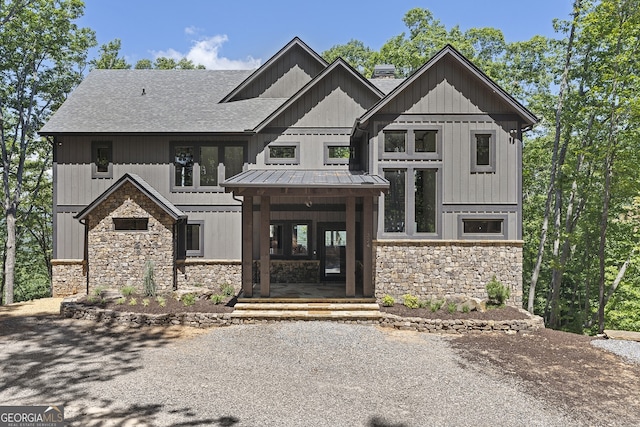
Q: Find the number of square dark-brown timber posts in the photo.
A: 4